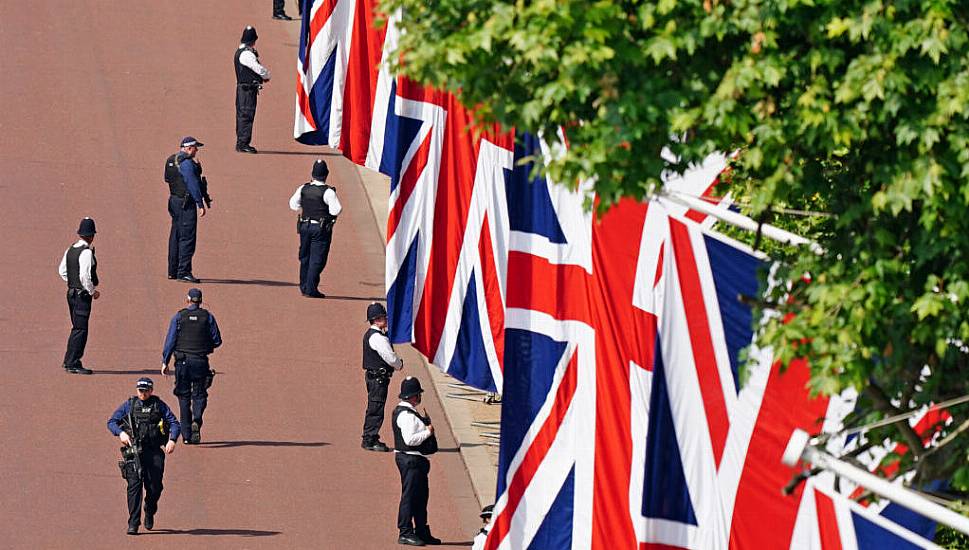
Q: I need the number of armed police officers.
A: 3